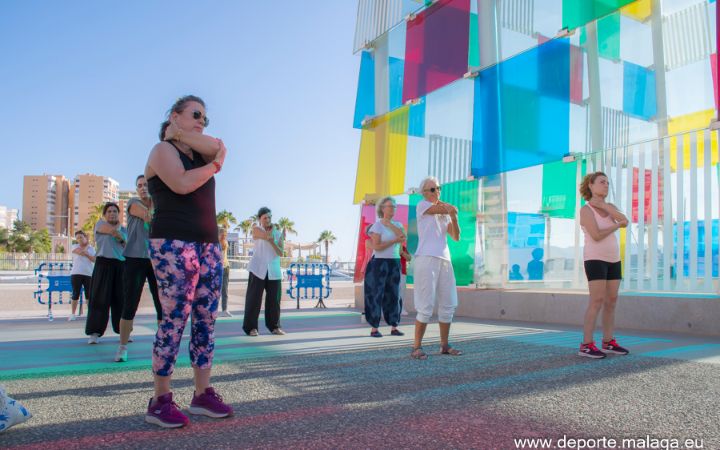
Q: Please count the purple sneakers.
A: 2